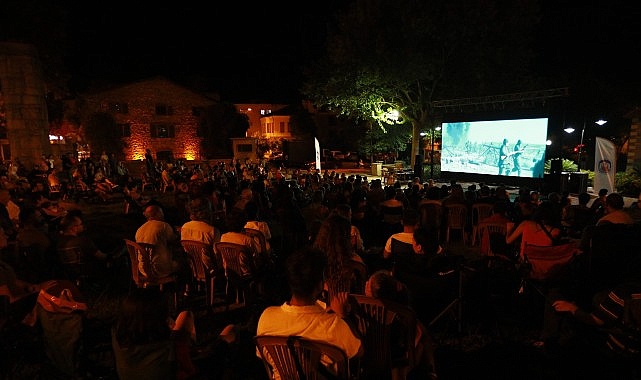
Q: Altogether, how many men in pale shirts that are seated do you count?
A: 6